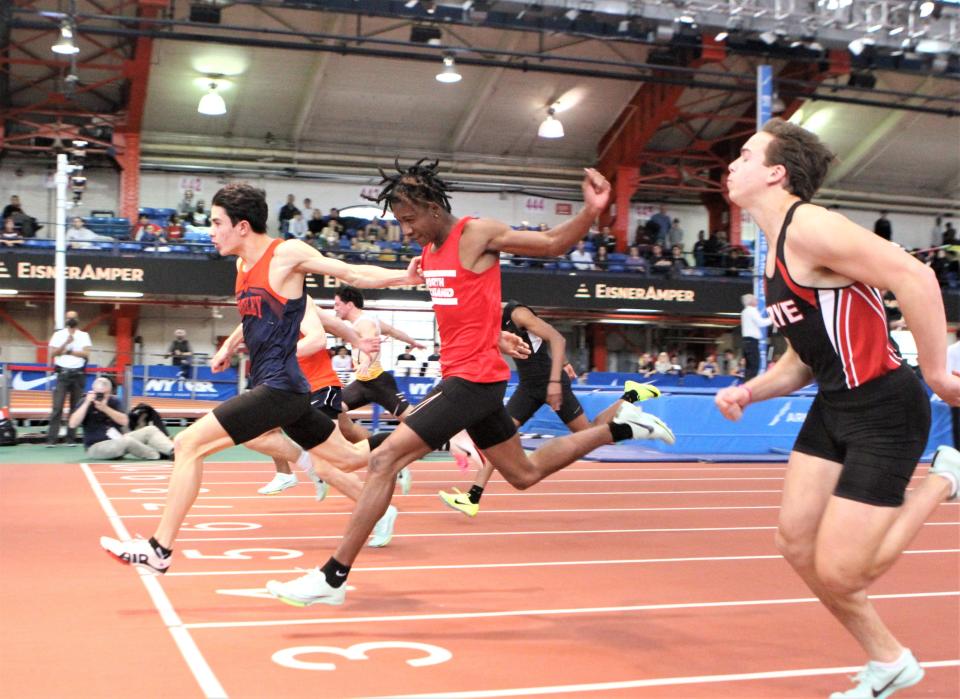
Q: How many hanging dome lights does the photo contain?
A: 4